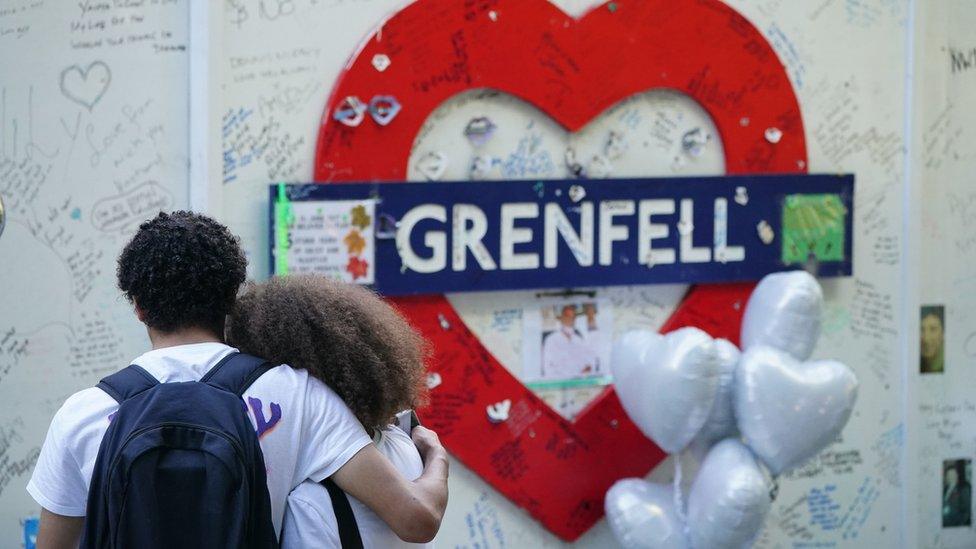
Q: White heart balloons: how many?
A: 6